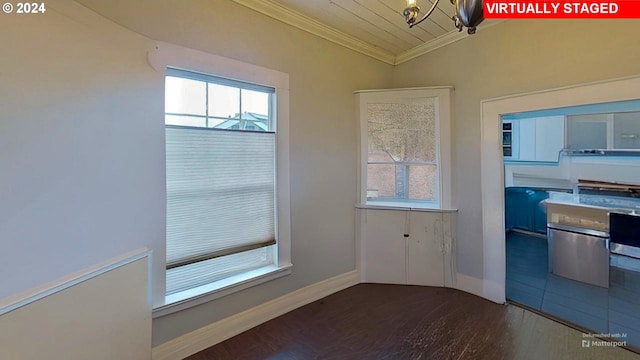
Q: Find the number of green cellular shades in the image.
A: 0